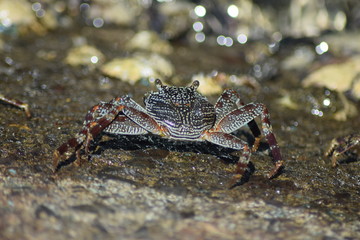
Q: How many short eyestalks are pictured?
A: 2